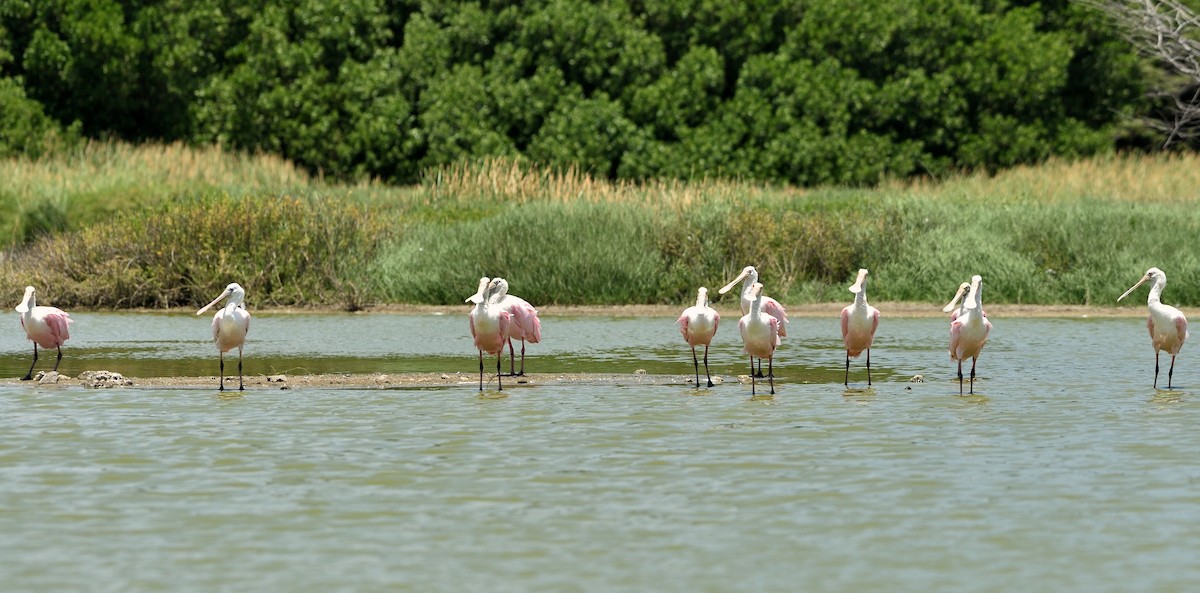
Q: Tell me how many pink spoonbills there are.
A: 11